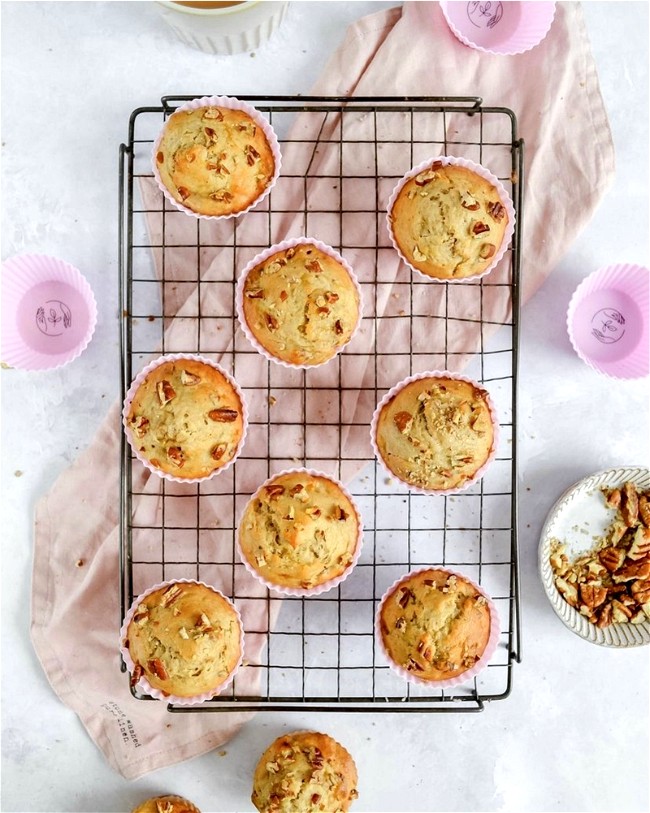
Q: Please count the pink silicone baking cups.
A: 11